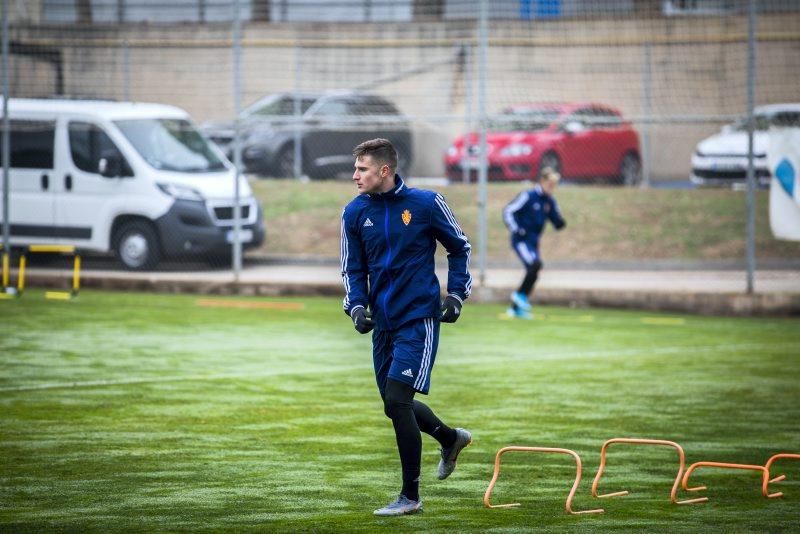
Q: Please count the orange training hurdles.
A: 4